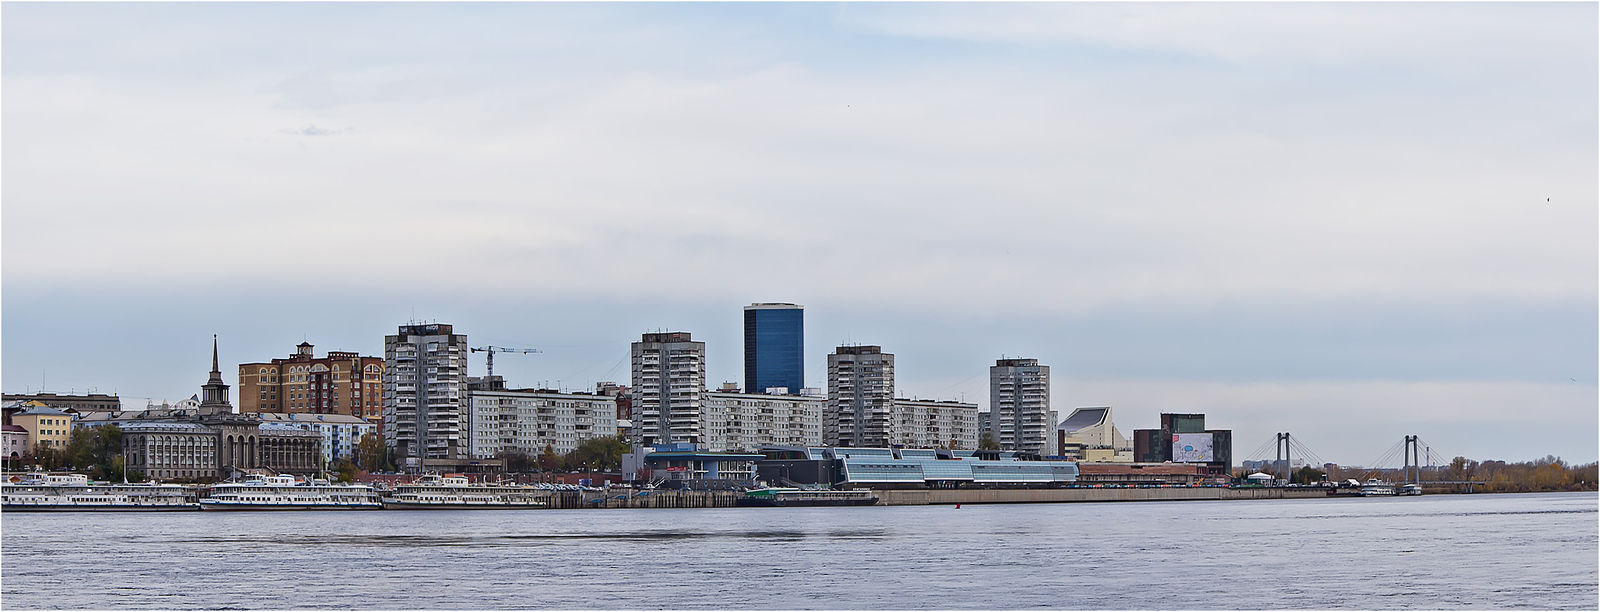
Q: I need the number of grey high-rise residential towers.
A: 4